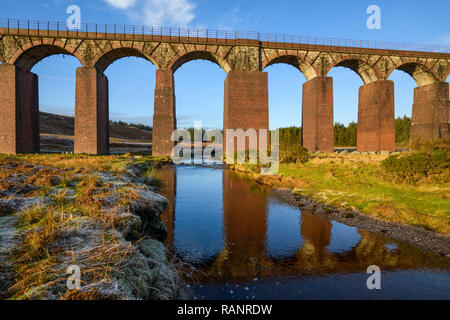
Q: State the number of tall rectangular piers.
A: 7